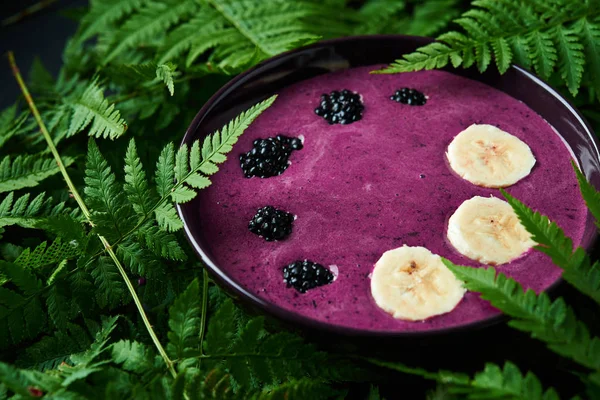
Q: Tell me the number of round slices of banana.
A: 3